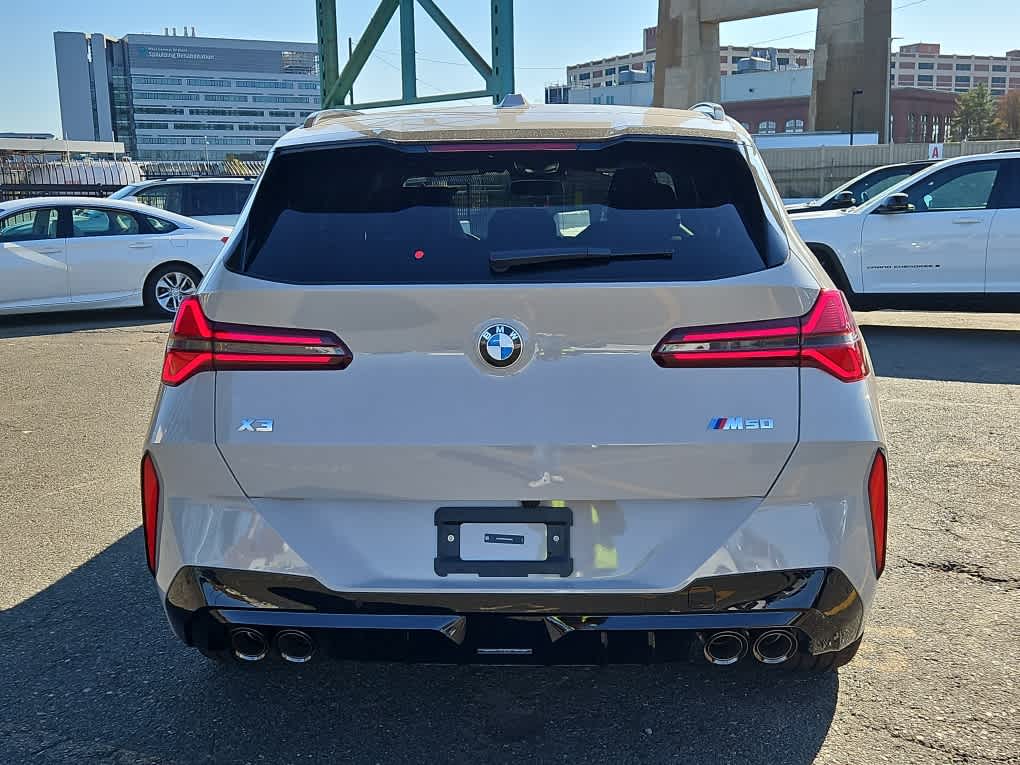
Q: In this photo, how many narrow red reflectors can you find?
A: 2